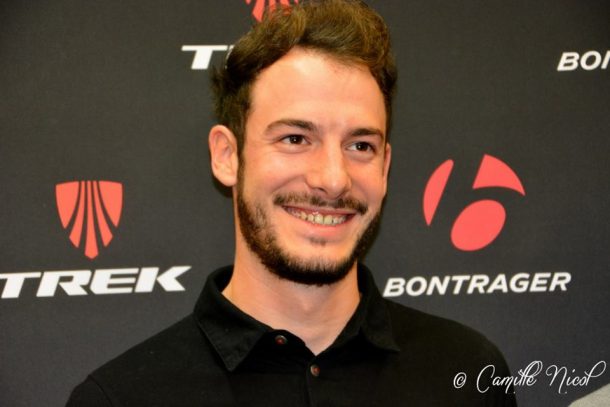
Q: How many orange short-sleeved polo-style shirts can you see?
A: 0